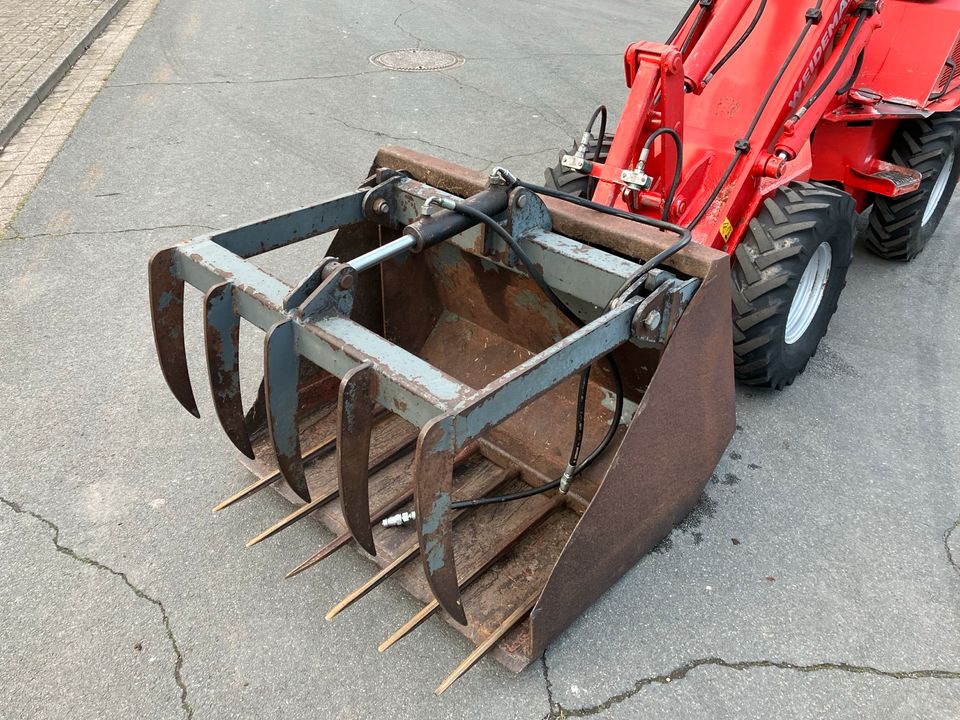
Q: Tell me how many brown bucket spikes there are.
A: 6